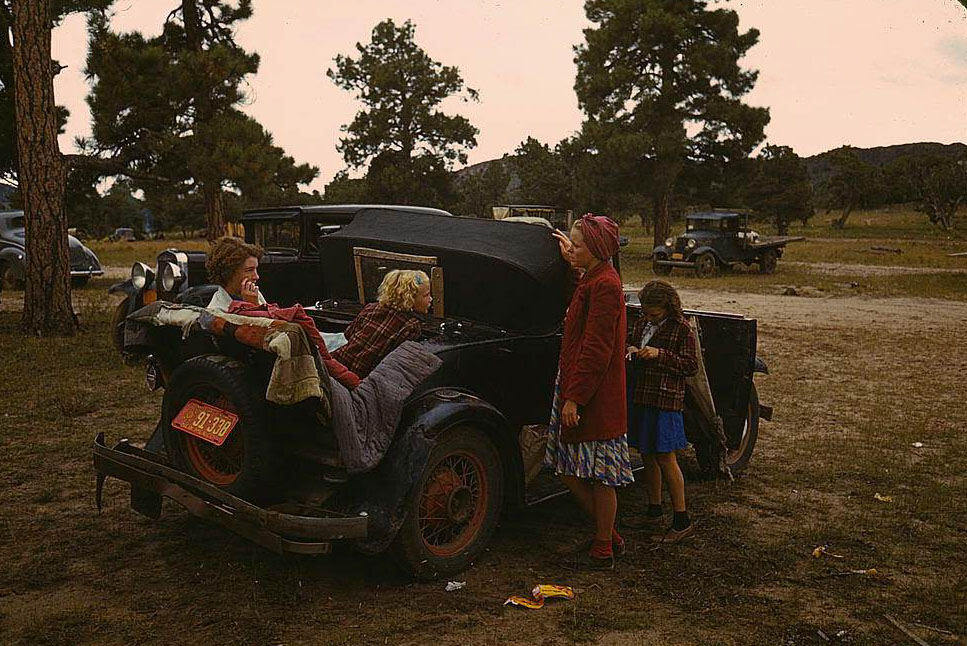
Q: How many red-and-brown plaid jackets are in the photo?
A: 2